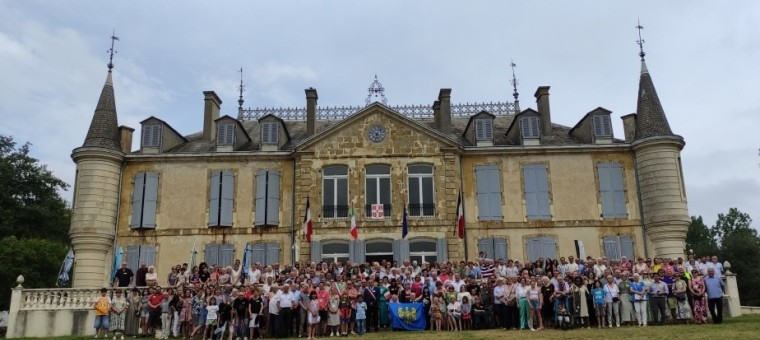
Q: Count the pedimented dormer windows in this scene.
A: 6